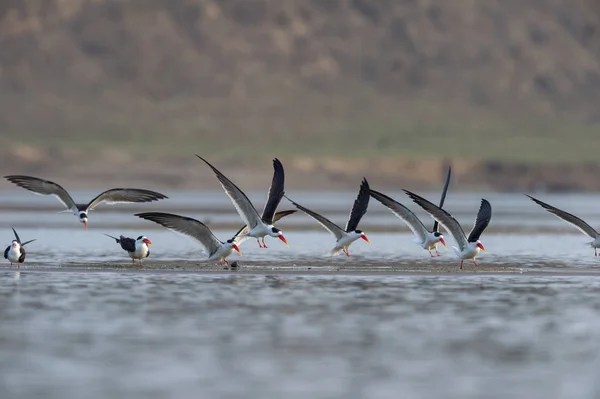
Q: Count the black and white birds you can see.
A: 9